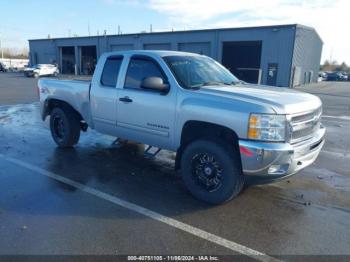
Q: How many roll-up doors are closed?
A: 3